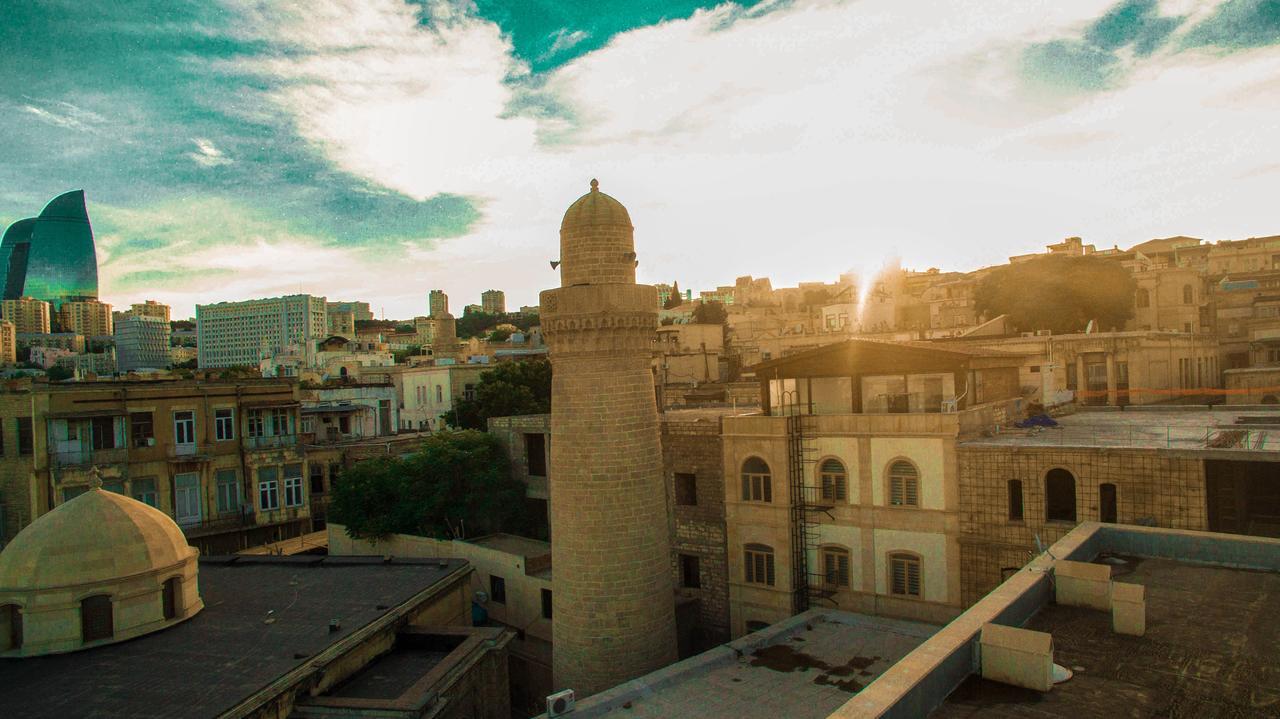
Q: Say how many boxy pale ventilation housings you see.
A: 3